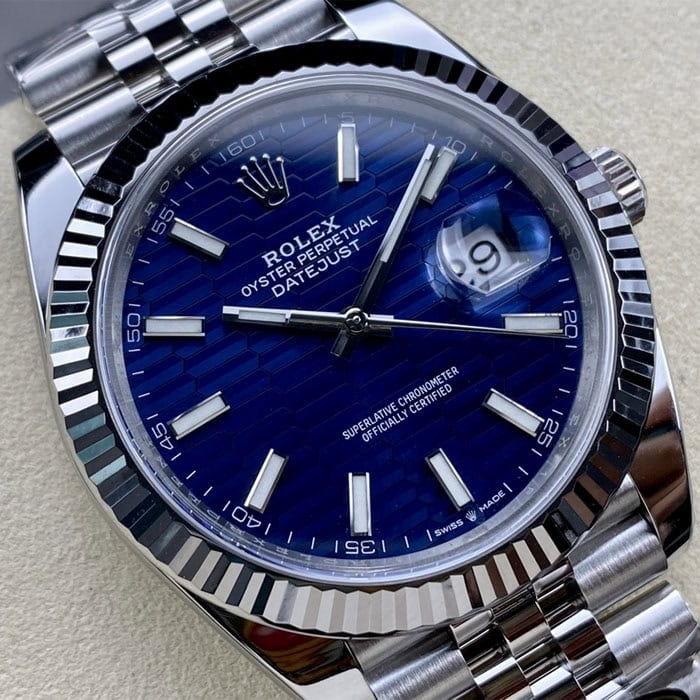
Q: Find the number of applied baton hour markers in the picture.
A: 10